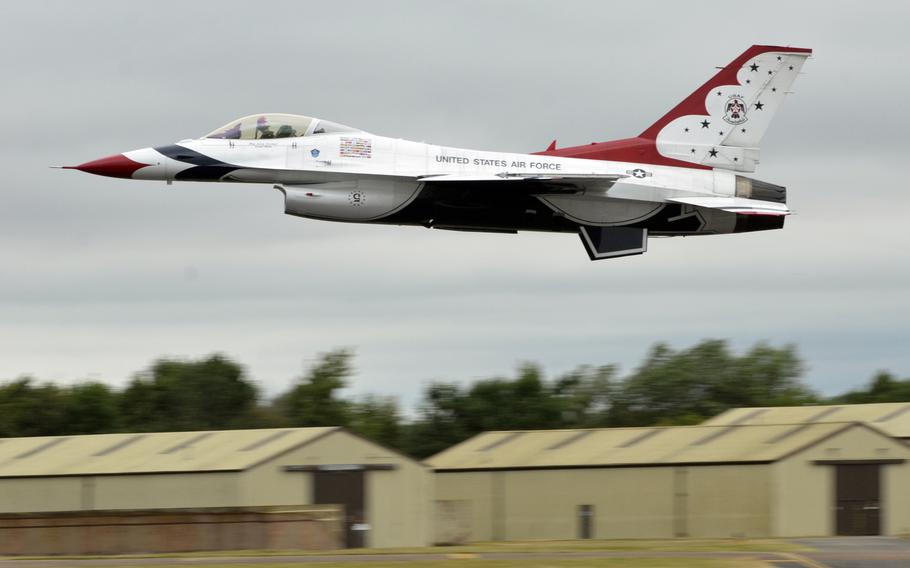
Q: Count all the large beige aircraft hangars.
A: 3